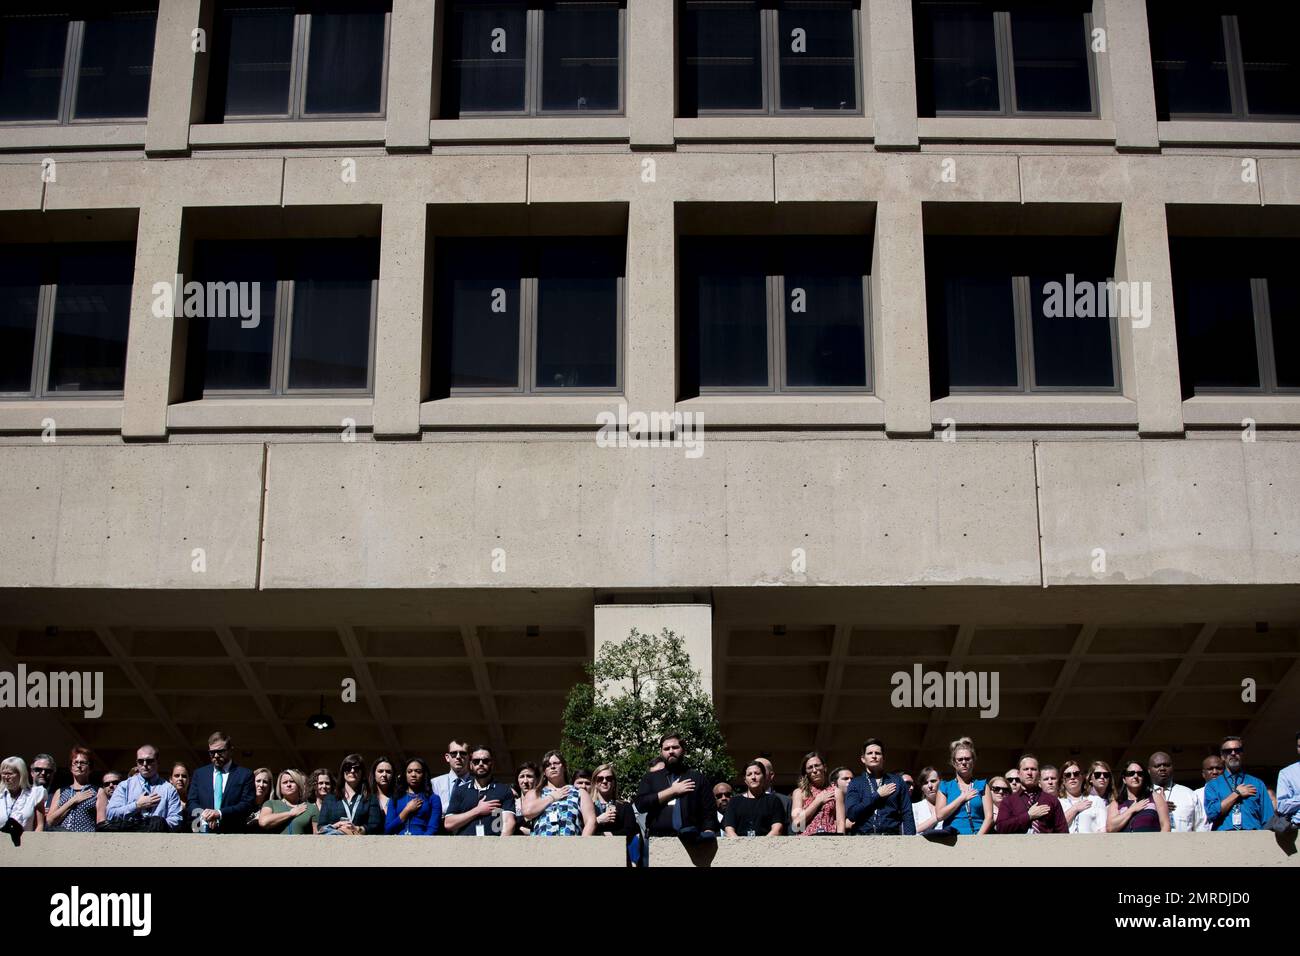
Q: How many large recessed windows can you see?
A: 12